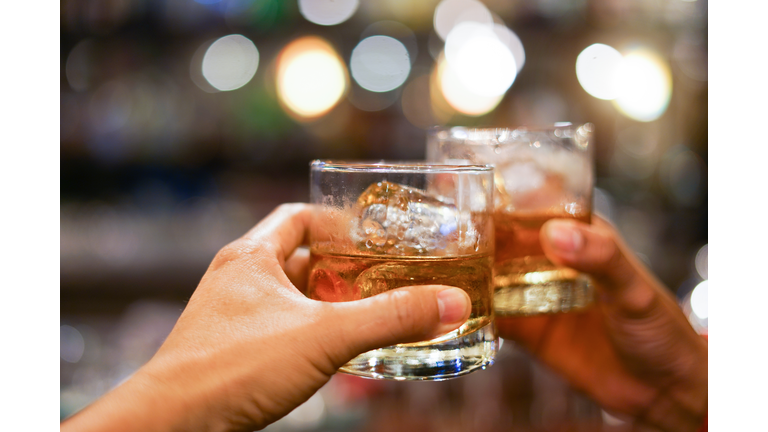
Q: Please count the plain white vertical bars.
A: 2